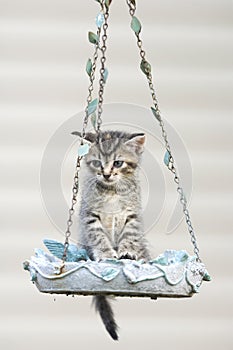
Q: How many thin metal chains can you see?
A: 3